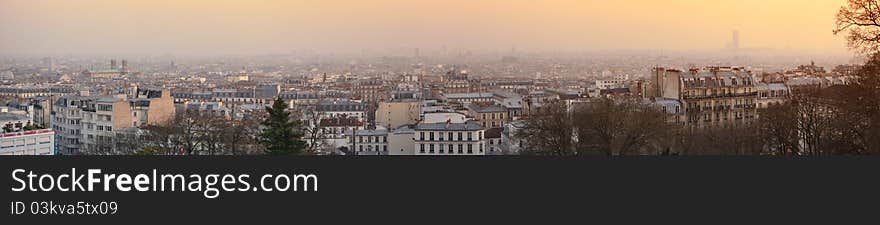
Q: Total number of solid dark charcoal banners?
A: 1